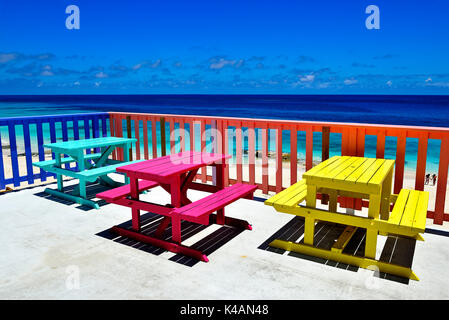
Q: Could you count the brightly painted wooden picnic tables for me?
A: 3